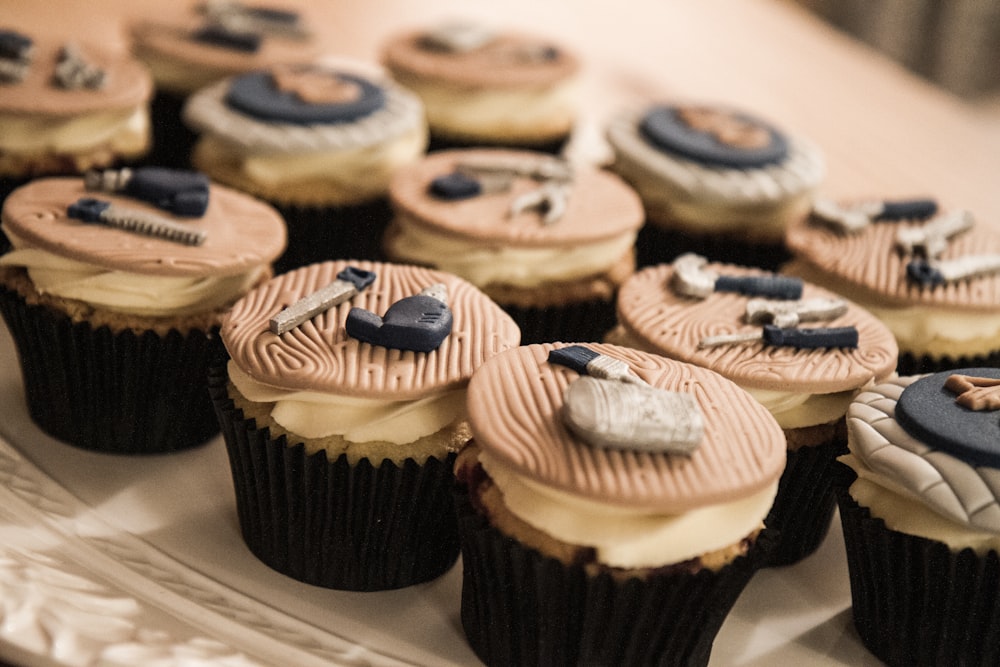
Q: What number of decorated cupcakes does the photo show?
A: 12